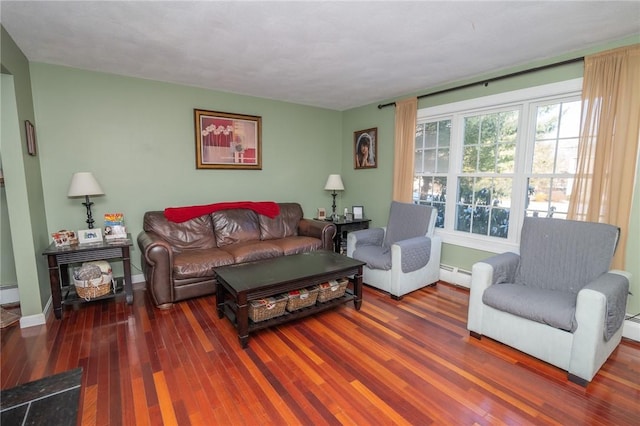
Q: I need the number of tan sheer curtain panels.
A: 2